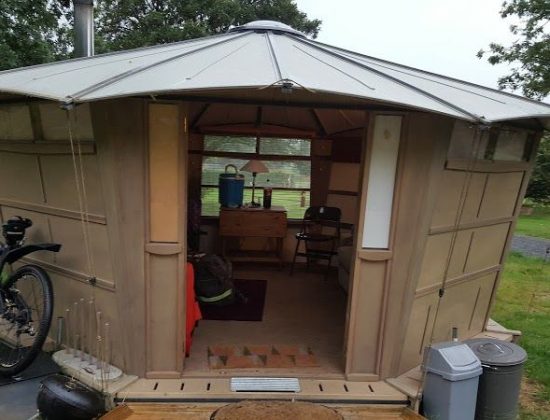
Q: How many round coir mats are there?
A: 1